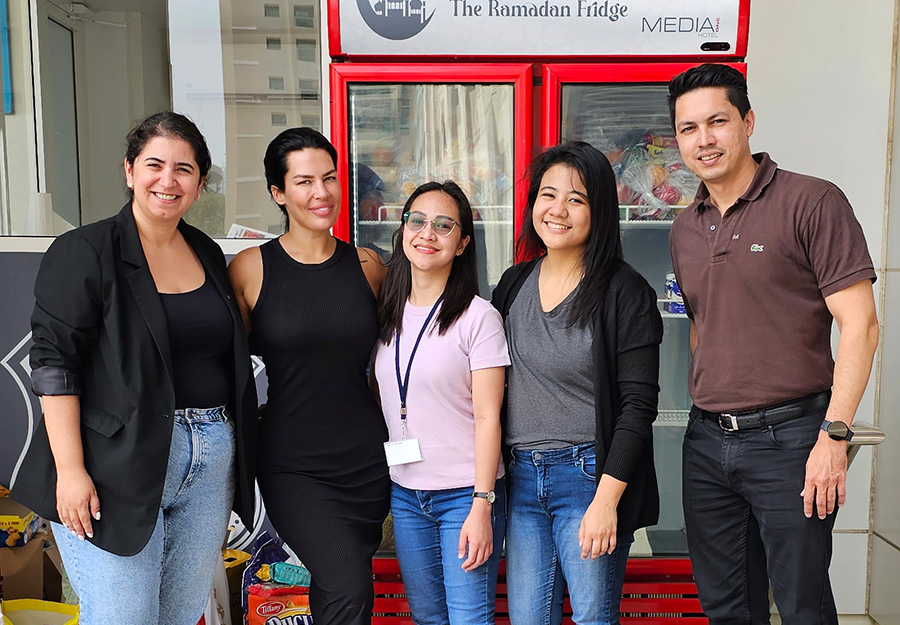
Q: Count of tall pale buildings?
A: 1